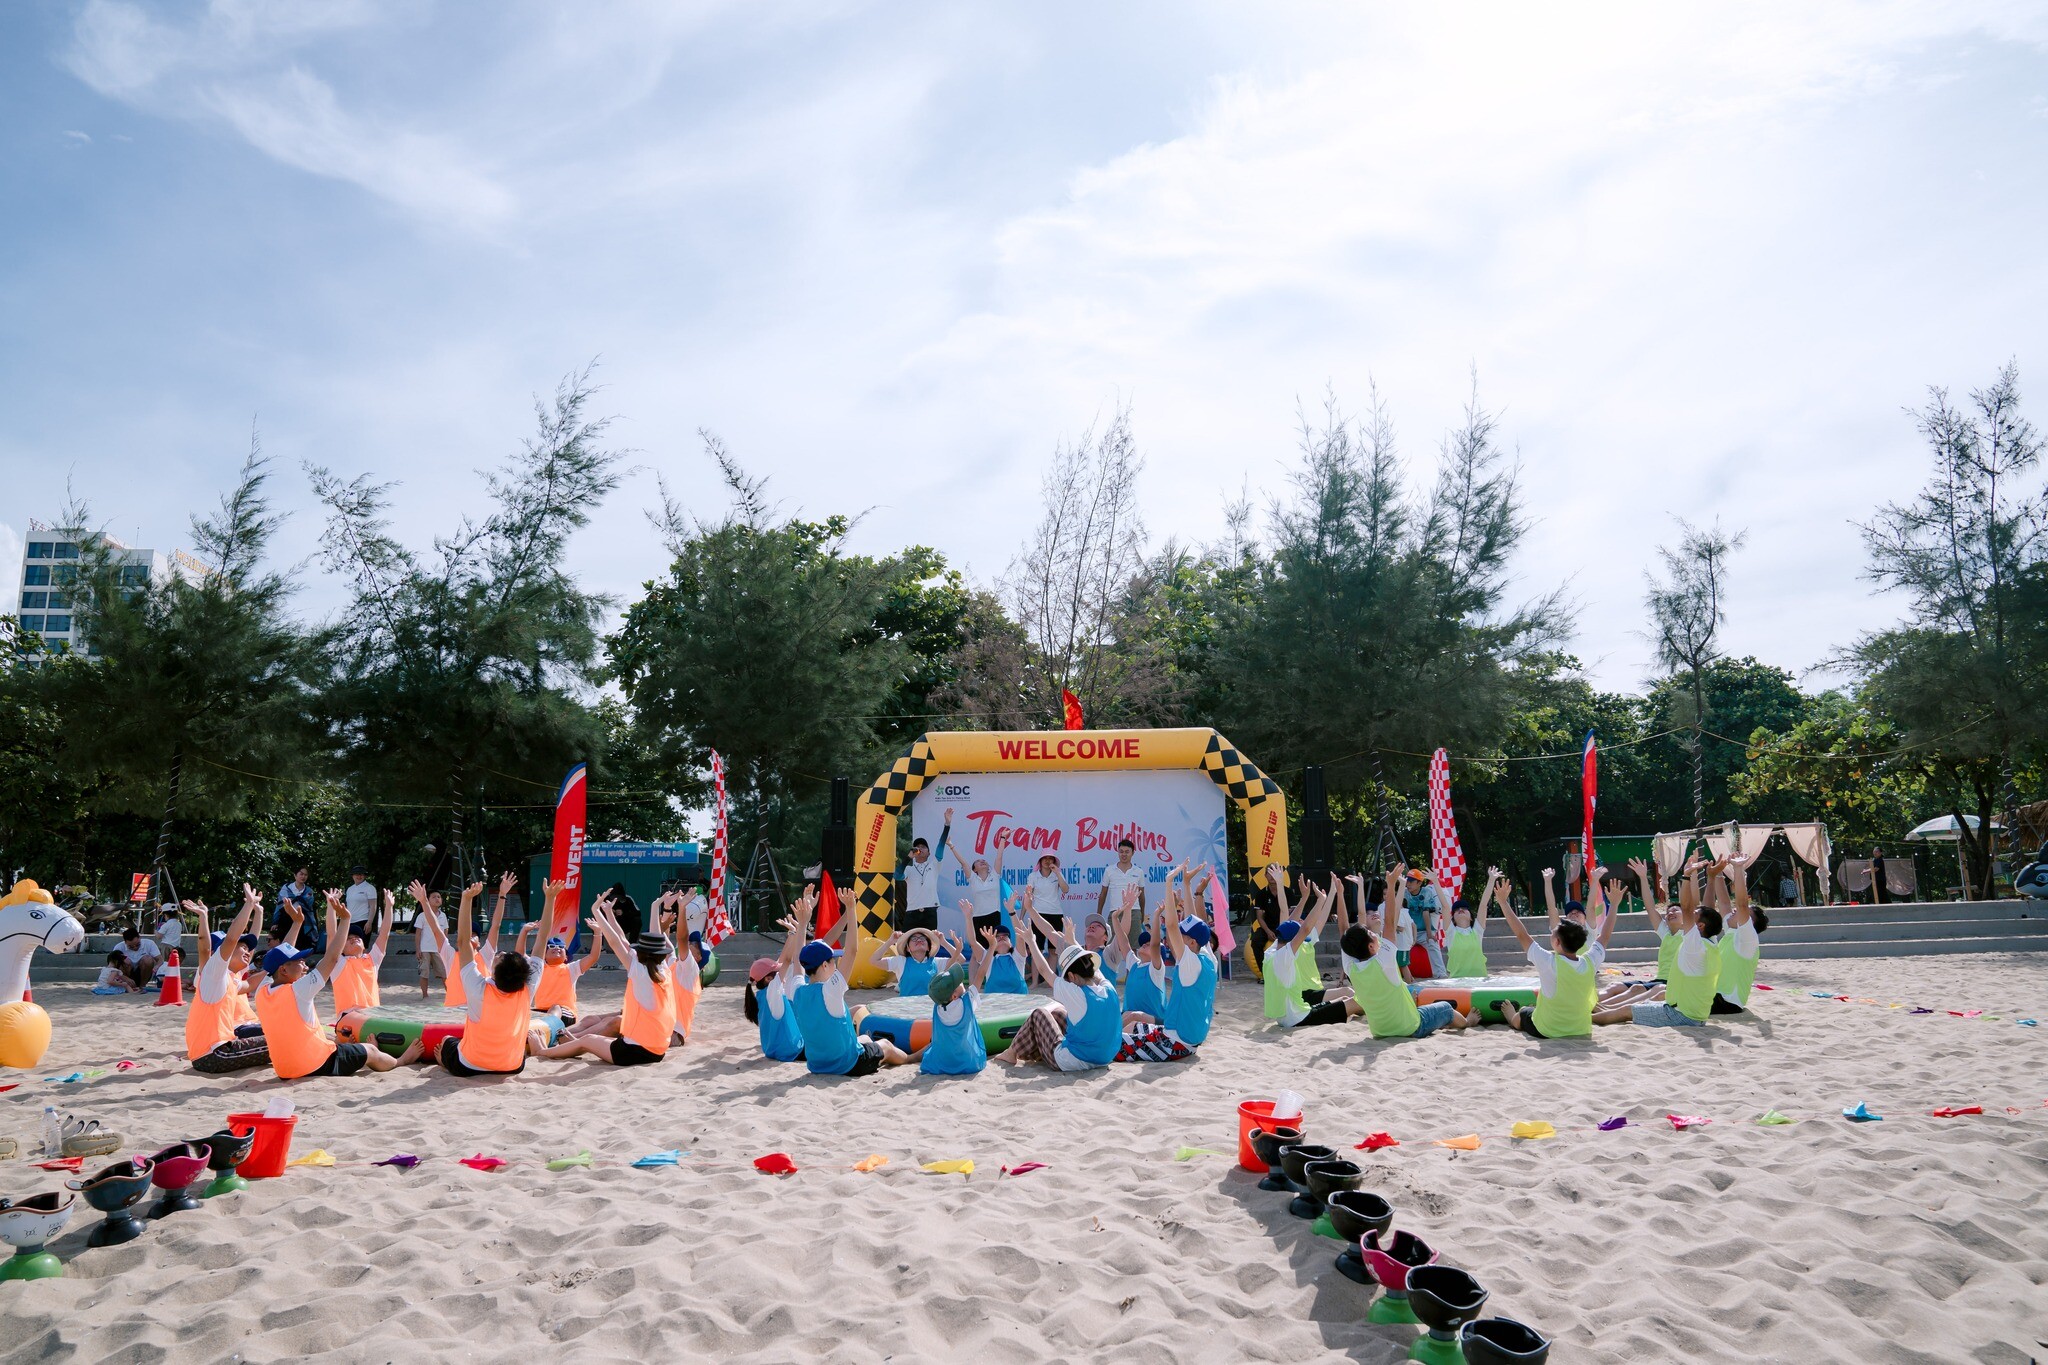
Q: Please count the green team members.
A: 10